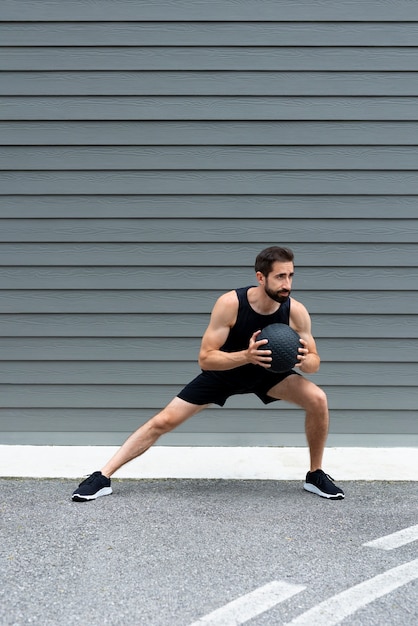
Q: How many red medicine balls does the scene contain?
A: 0